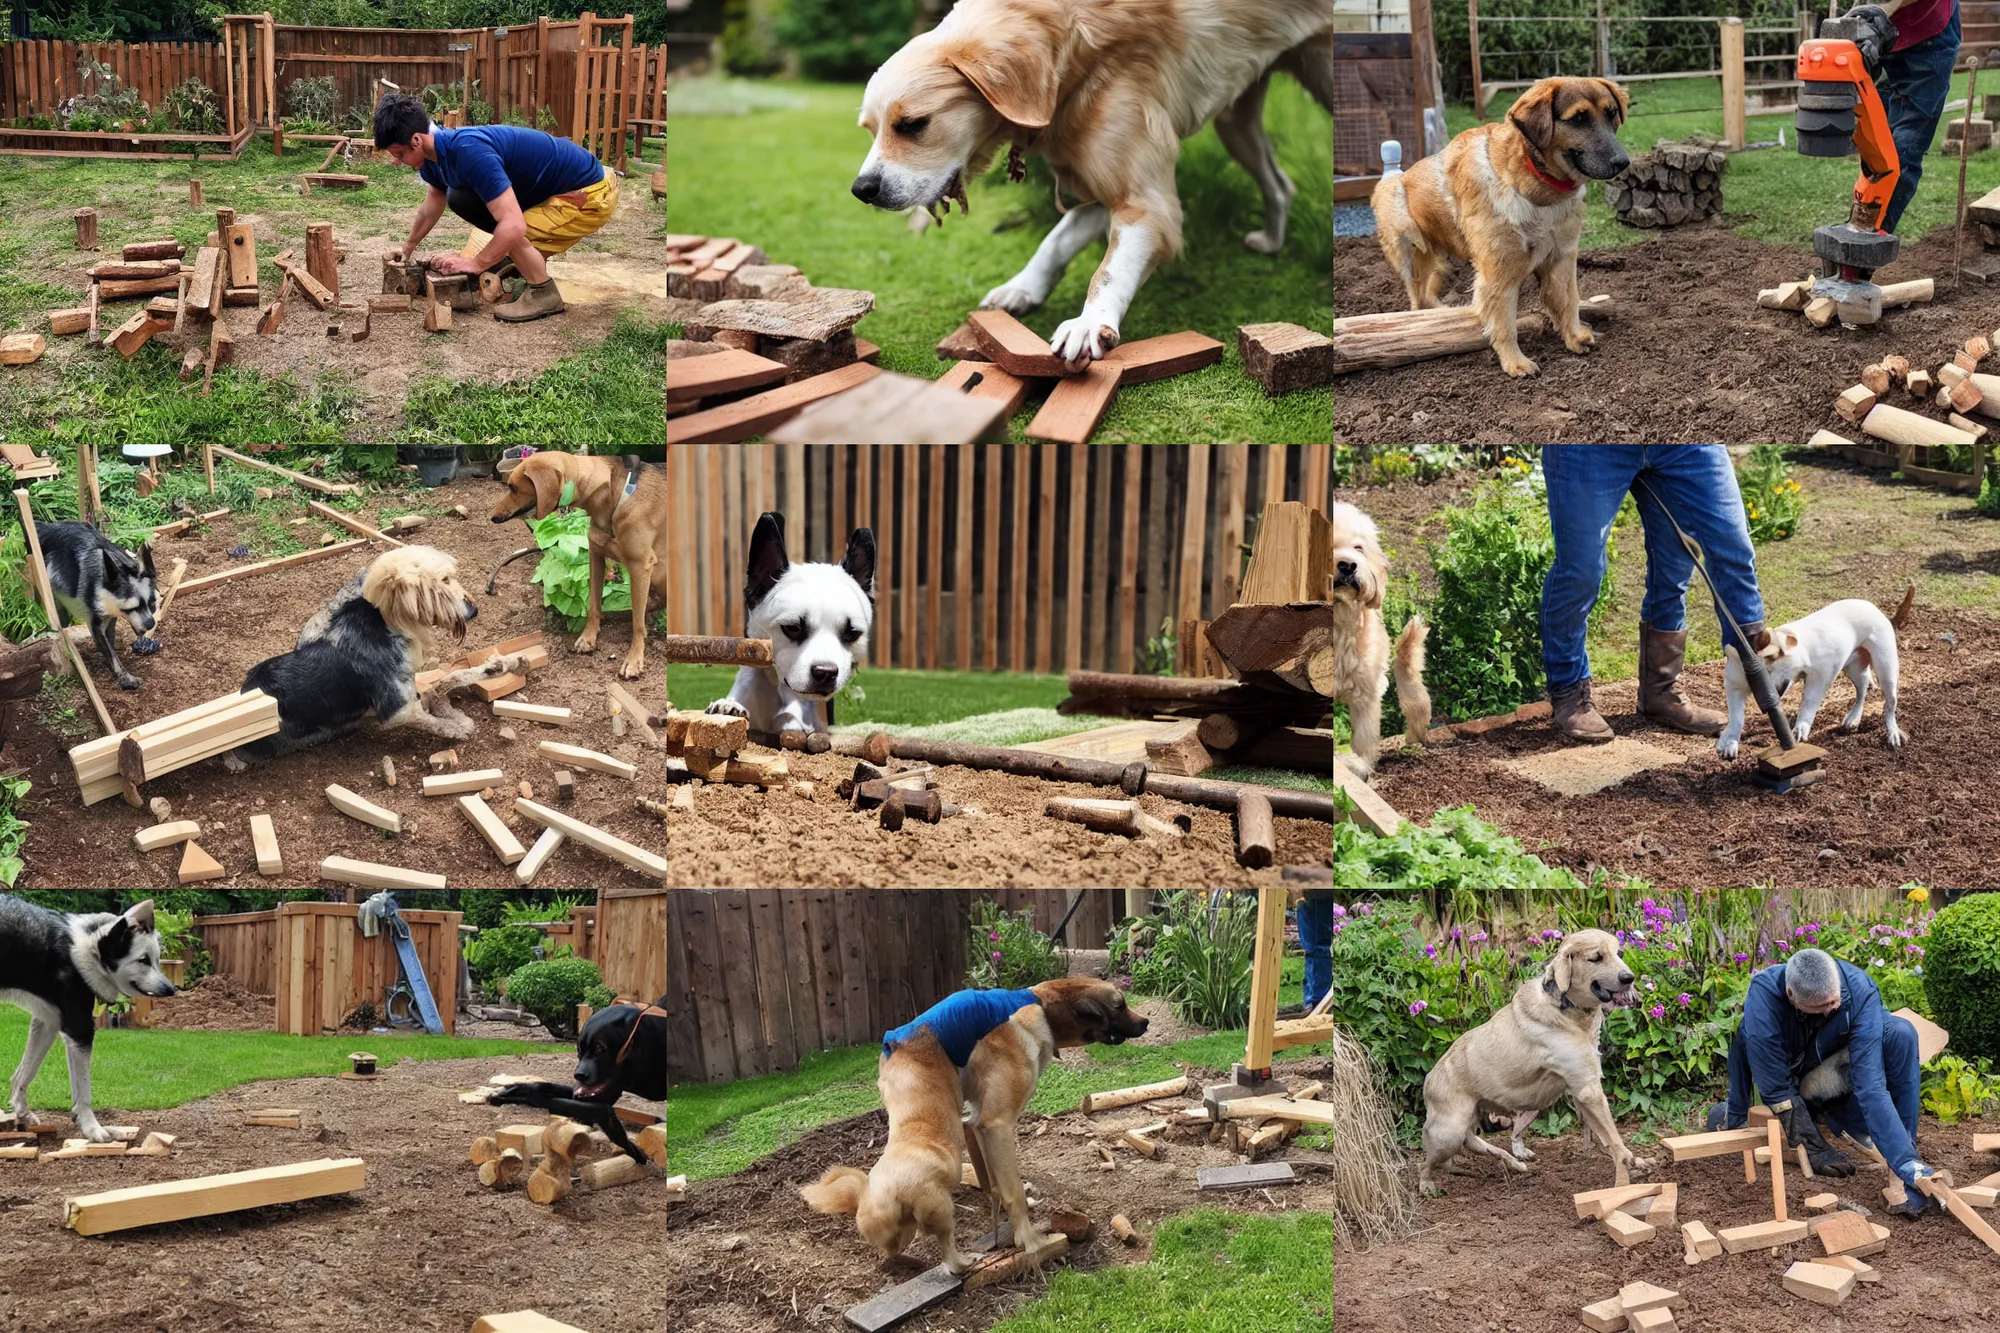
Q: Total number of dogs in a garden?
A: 12